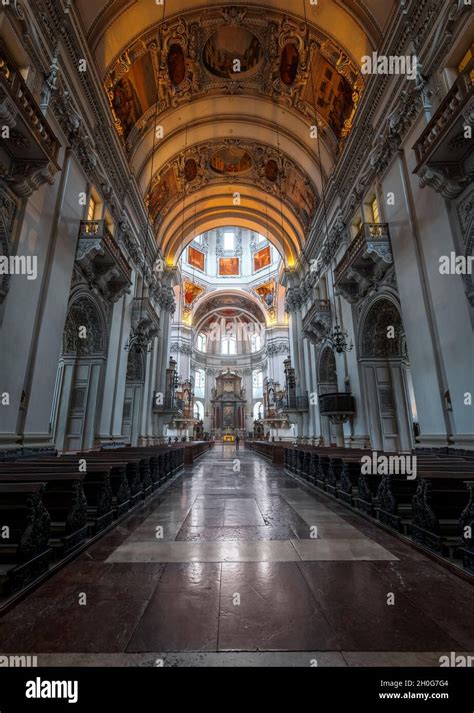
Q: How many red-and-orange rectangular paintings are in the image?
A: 3